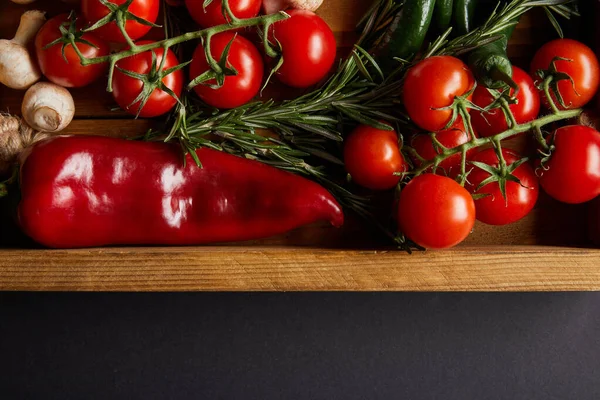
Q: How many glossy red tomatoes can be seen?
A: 14